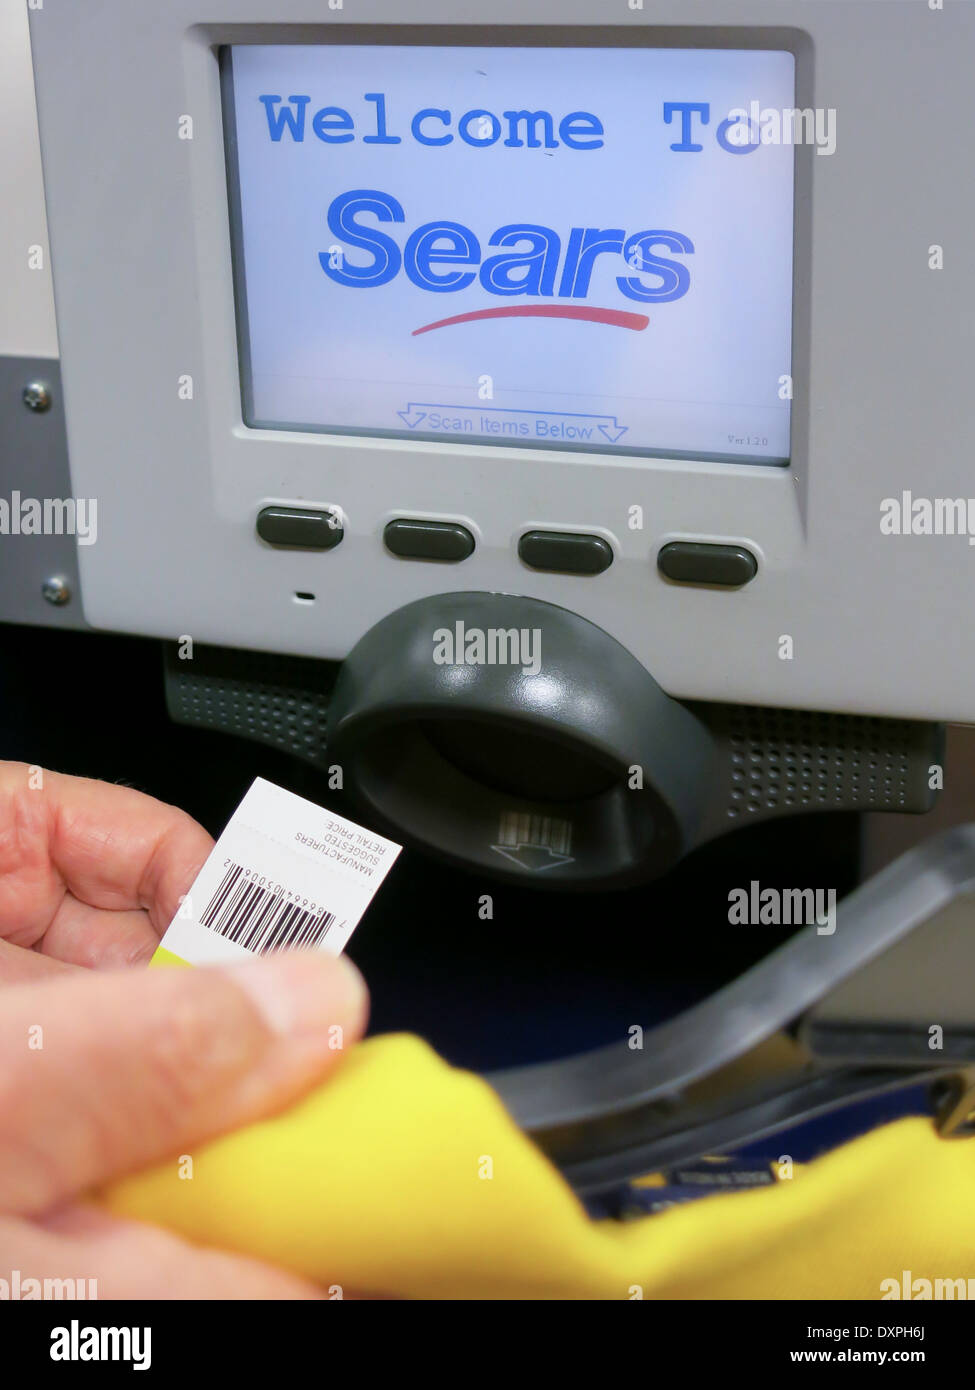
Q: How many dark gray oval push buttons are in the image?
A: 4